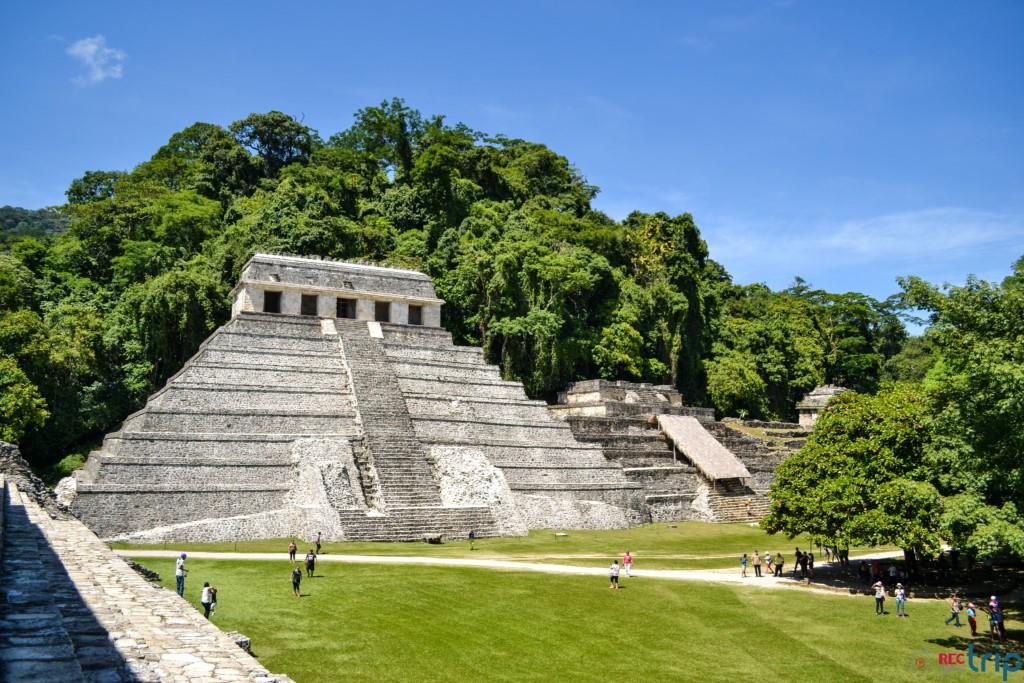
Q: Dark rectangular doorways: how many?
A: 5